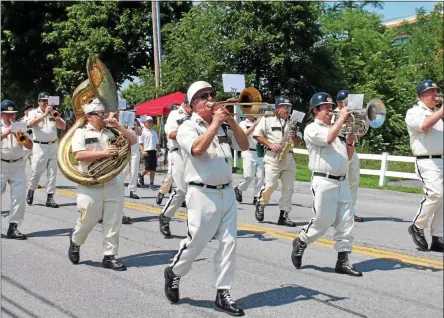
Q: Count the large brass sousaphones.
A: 1